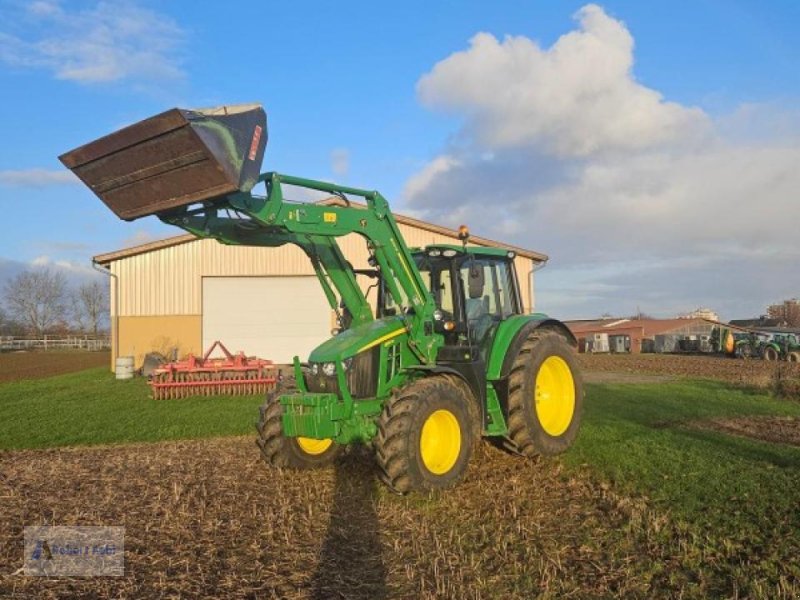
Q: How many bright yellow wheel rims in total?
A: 3